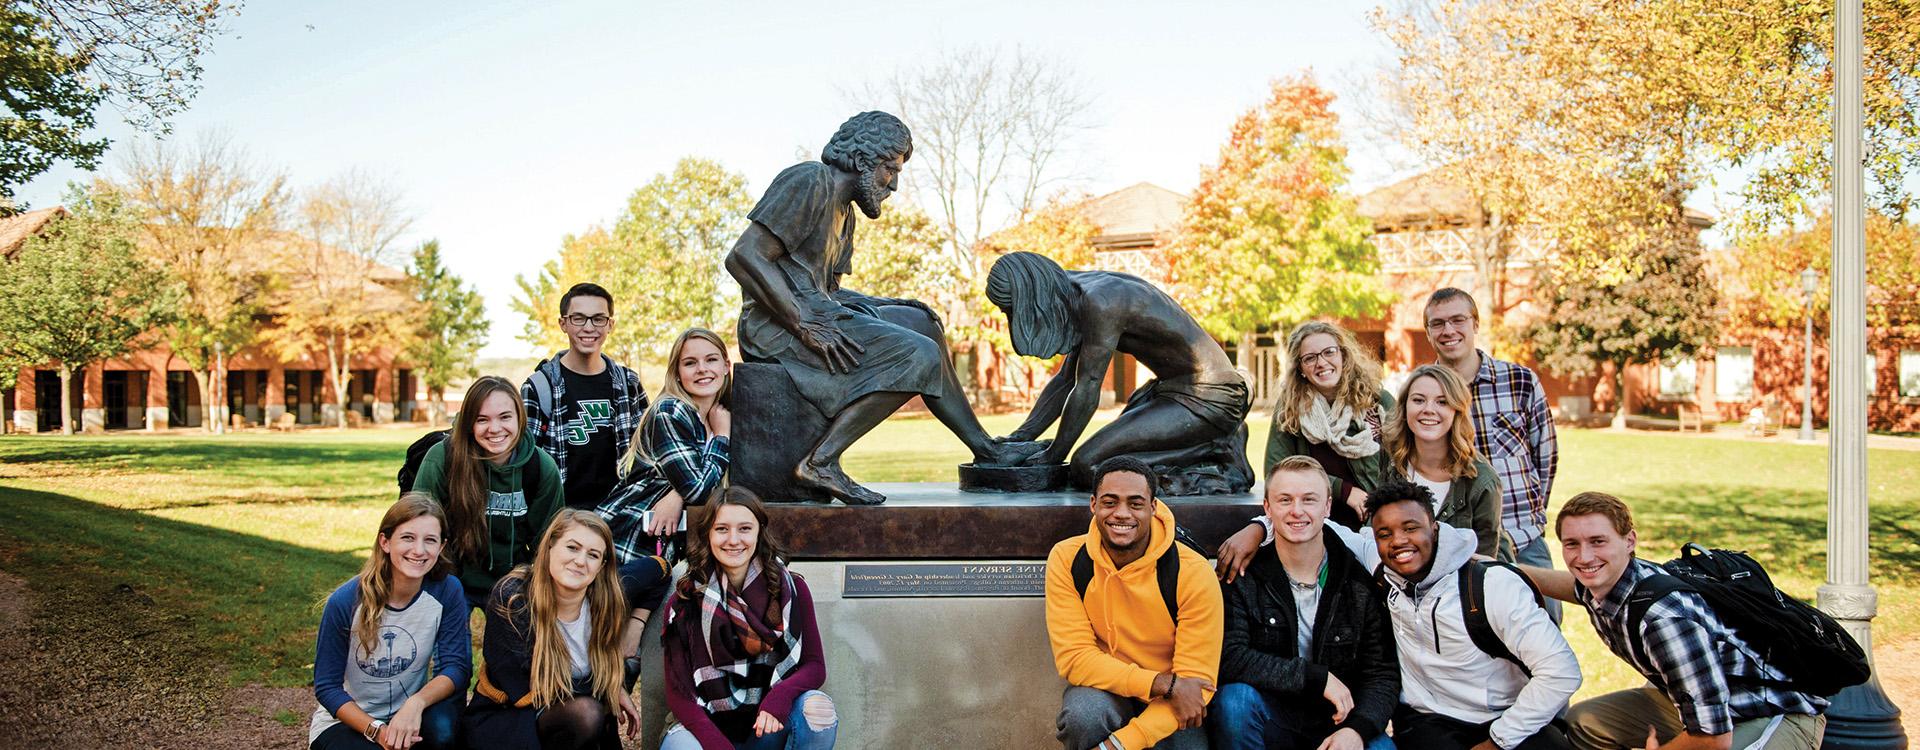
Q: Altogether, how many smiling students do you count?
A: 13